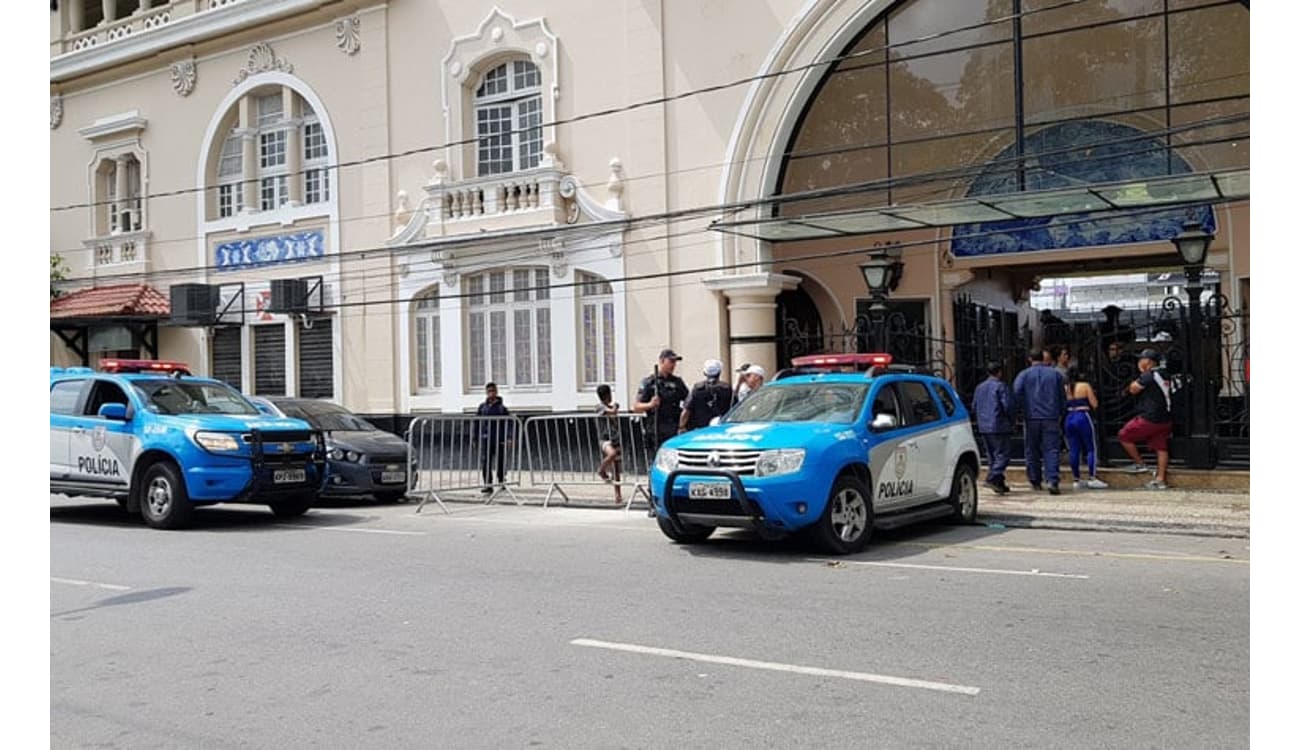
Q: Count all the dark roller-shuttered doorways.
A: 3